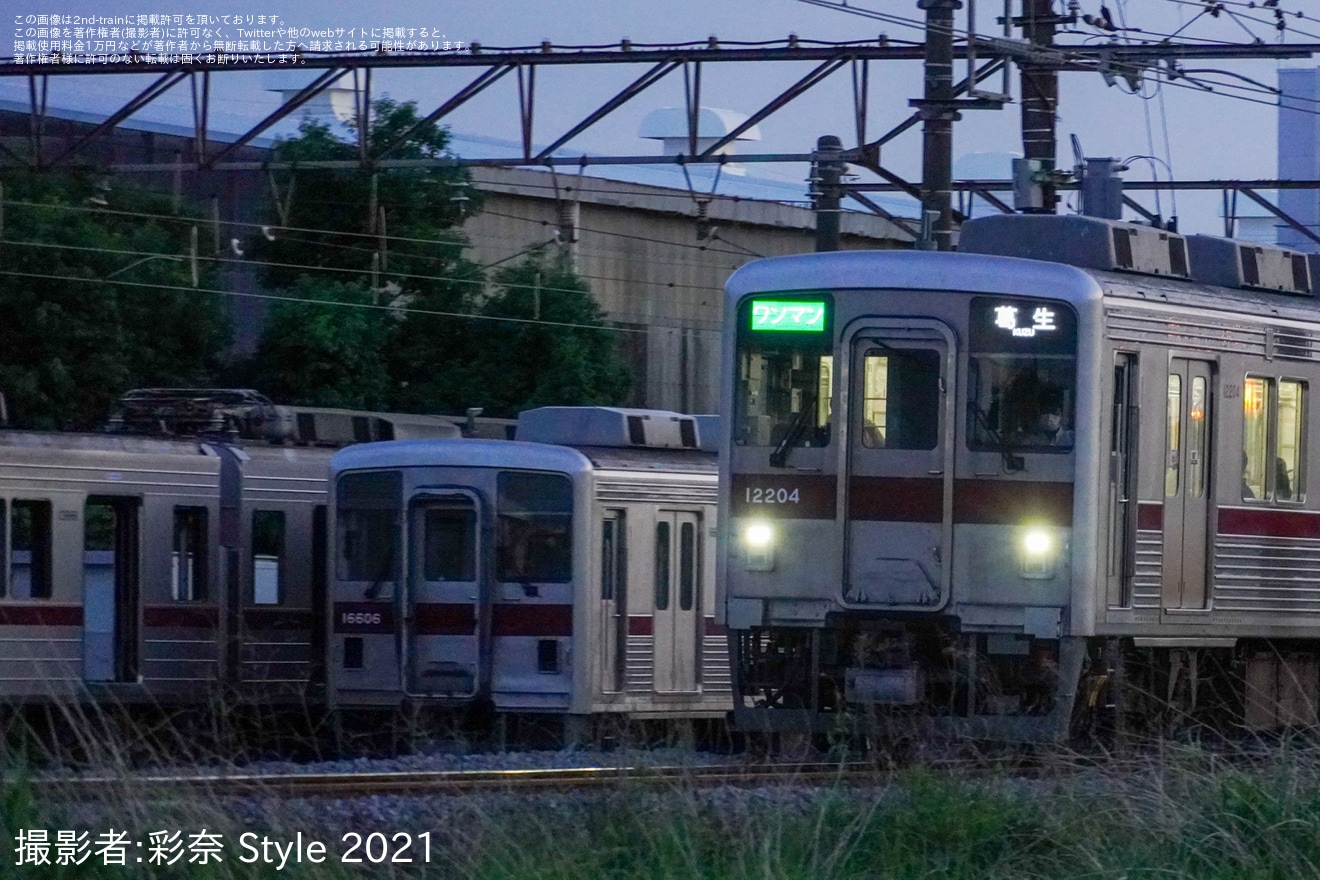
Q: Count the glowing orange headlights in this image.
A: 2